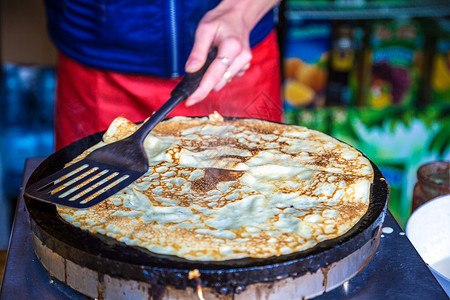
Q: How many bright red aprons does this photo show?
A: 1